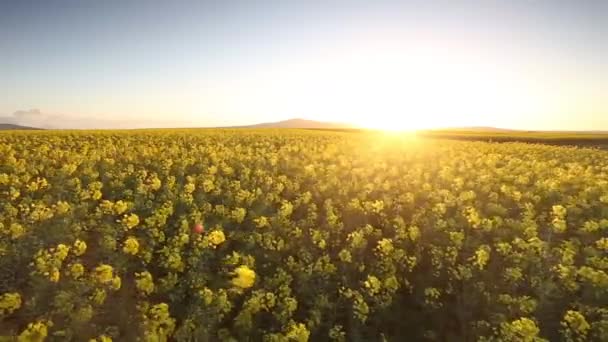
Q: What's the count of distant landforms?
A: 3